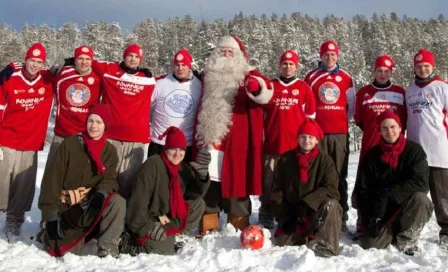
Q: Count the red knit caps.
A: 12